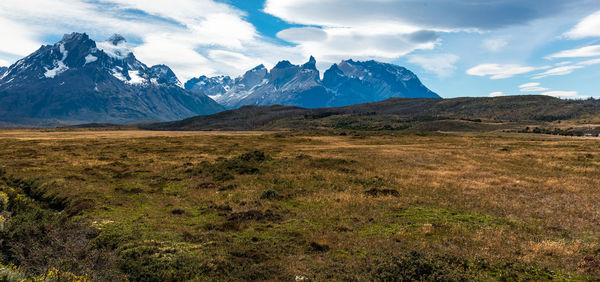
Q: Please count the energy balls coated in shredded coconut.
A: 0